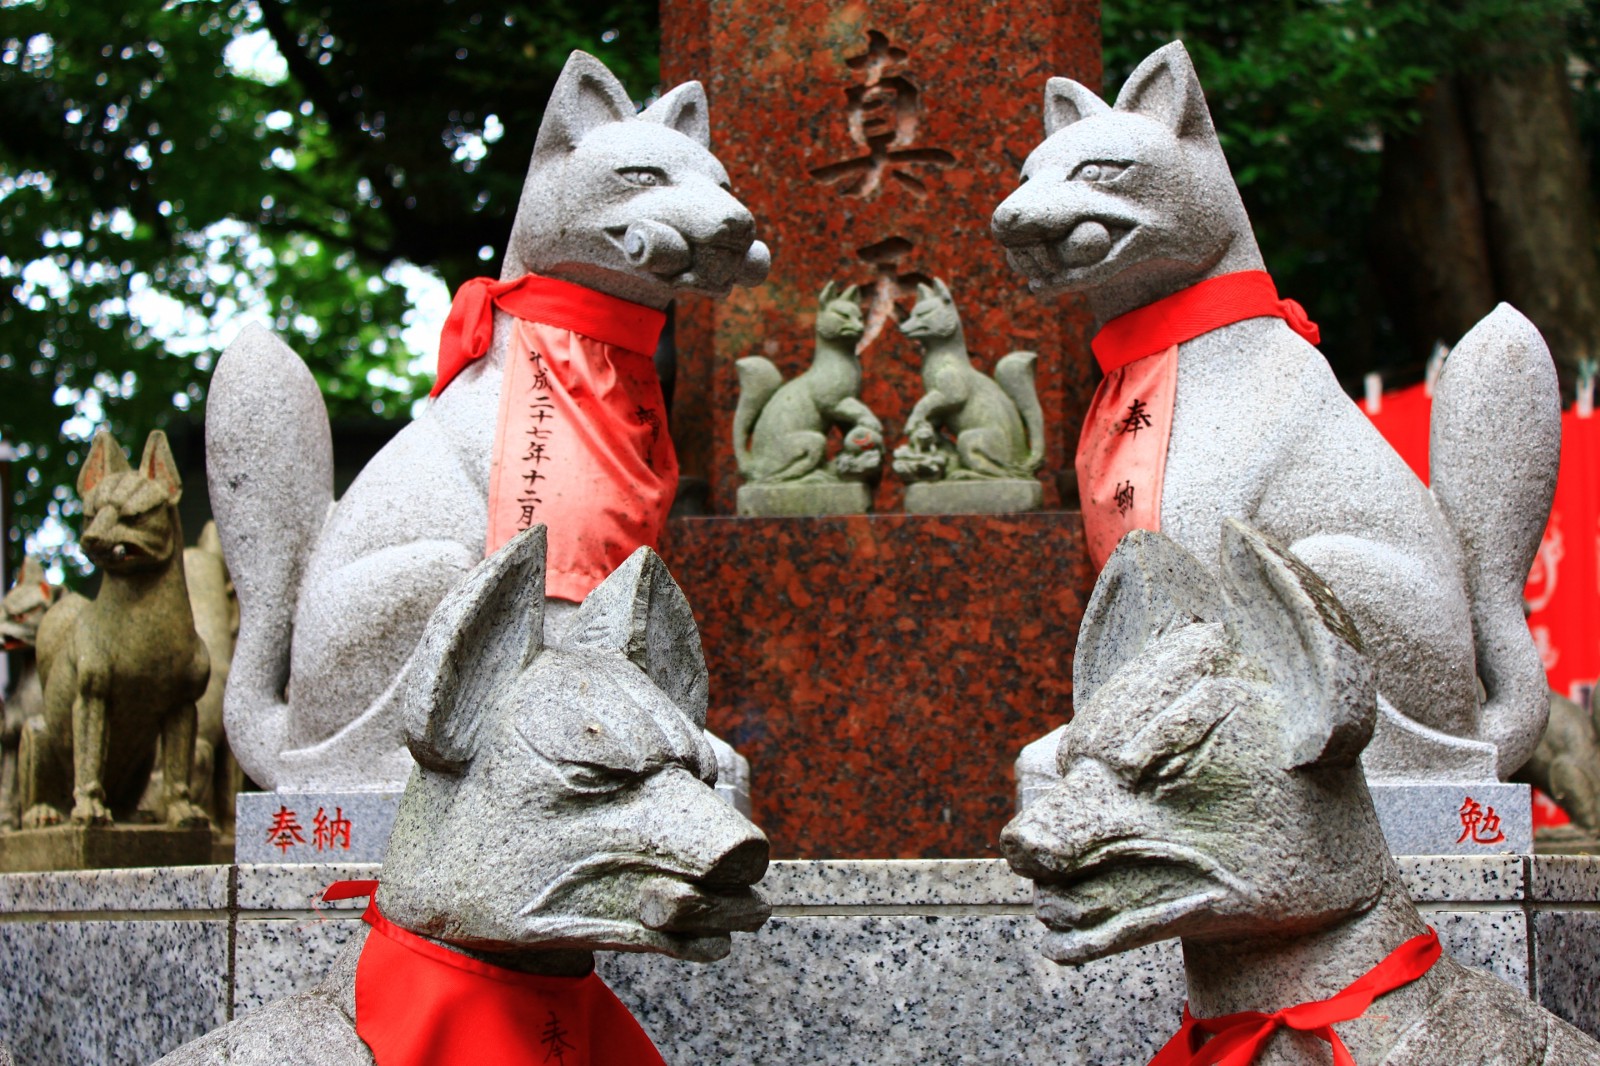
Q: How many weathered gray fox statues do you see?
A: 2